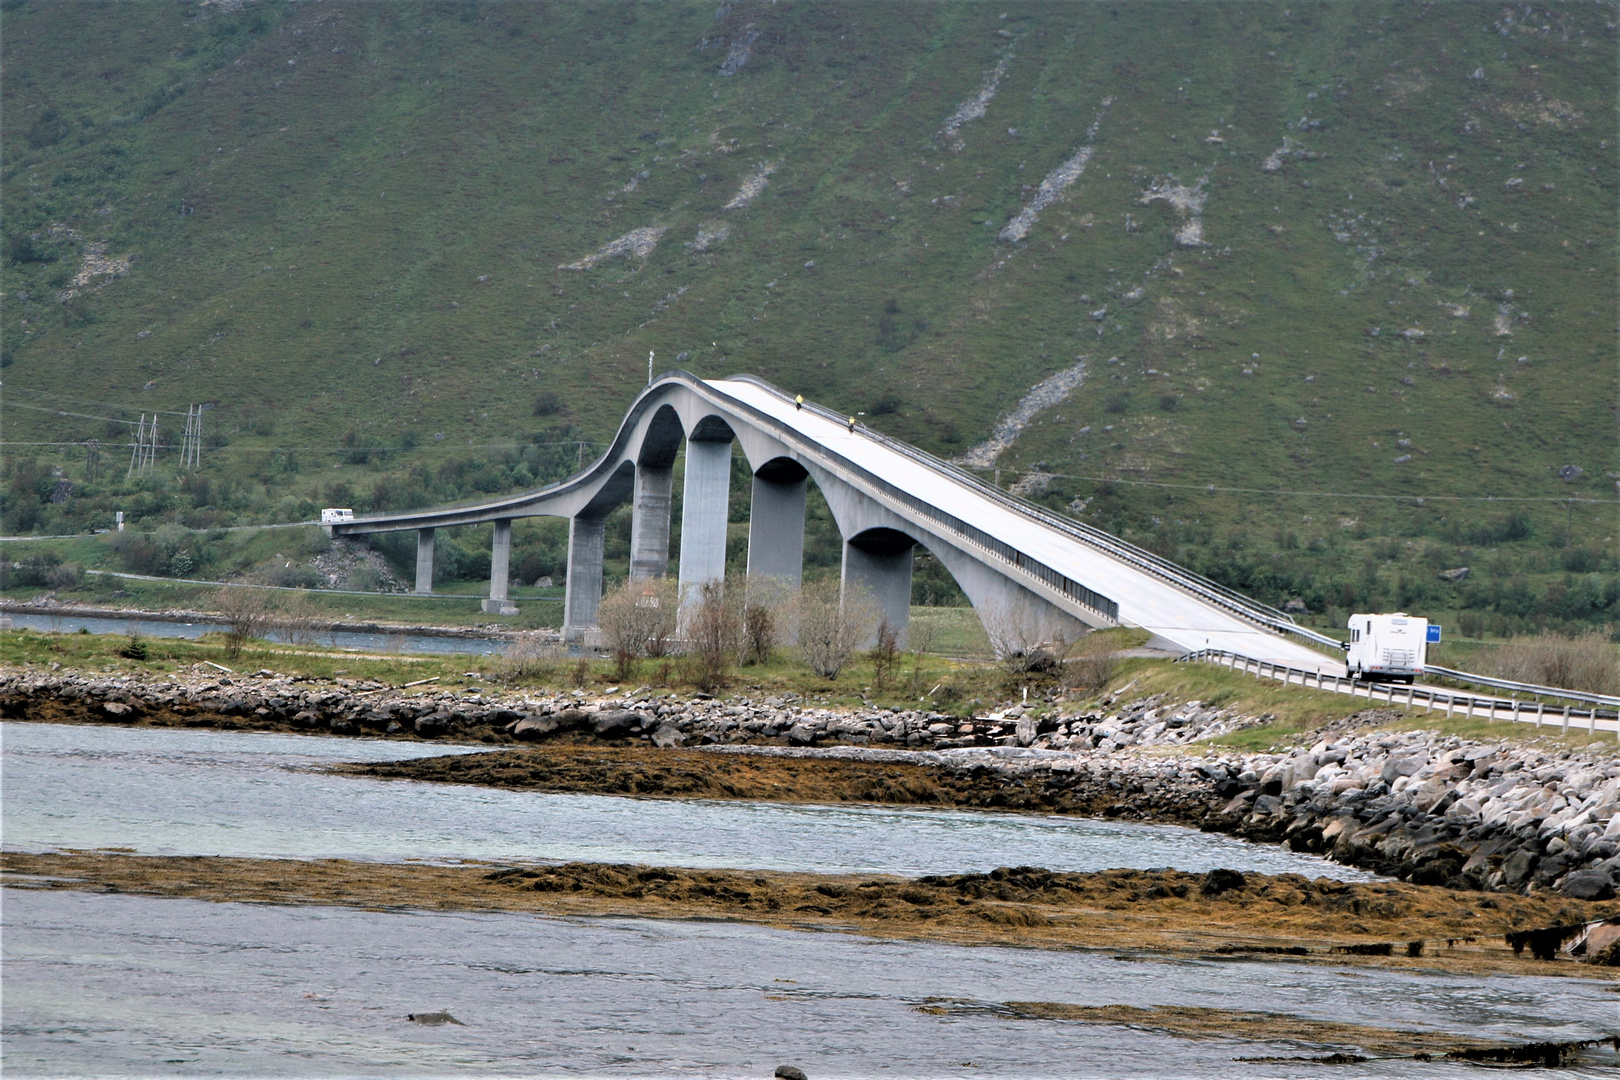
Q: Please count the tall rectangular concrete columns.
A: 7